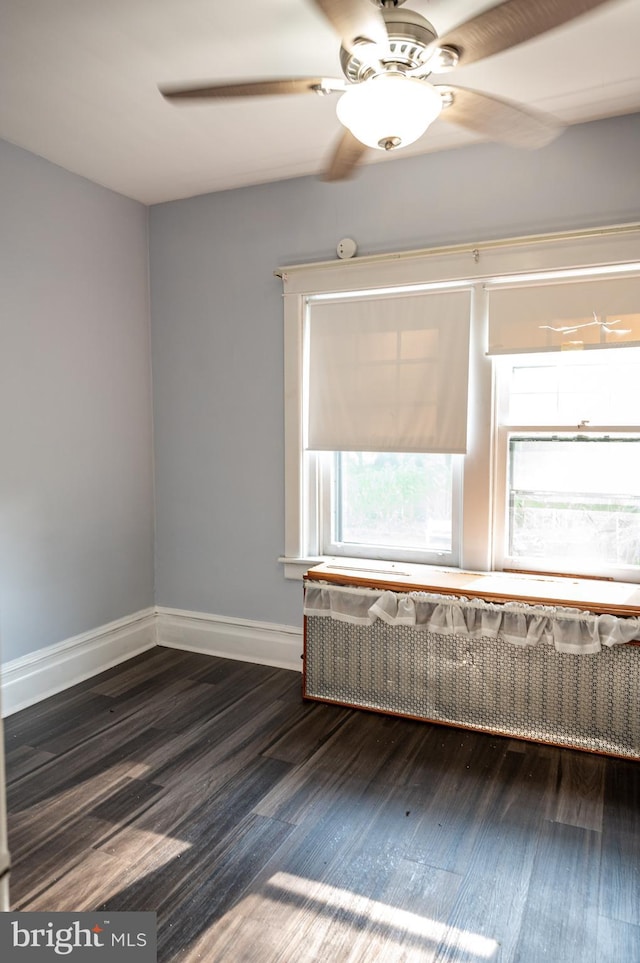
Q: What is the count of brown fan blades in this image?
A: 5